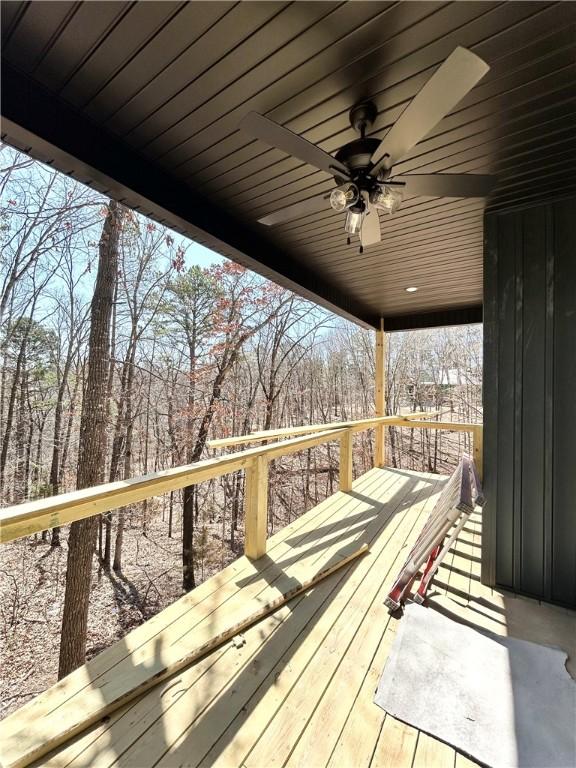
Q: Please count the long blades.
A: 5